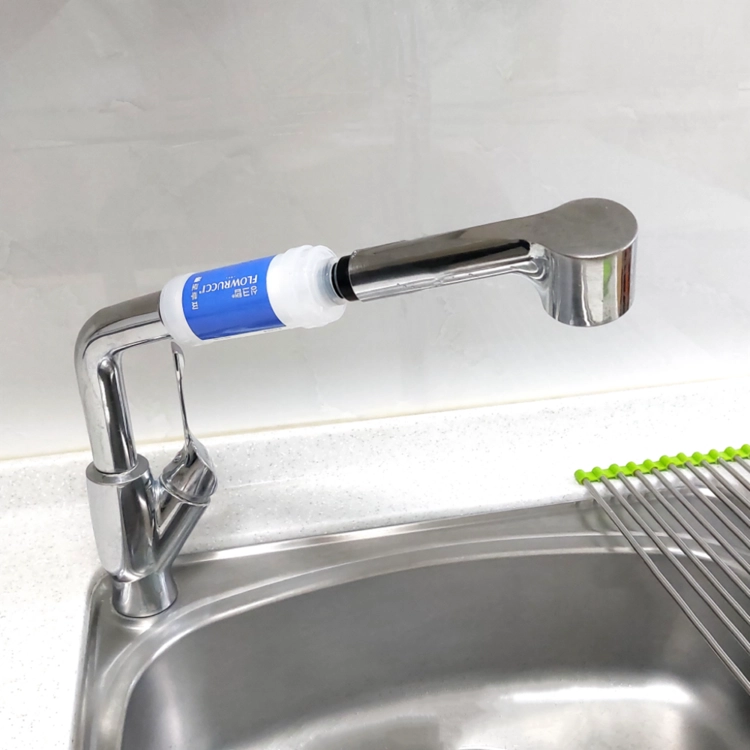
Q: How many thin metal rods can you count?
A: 10